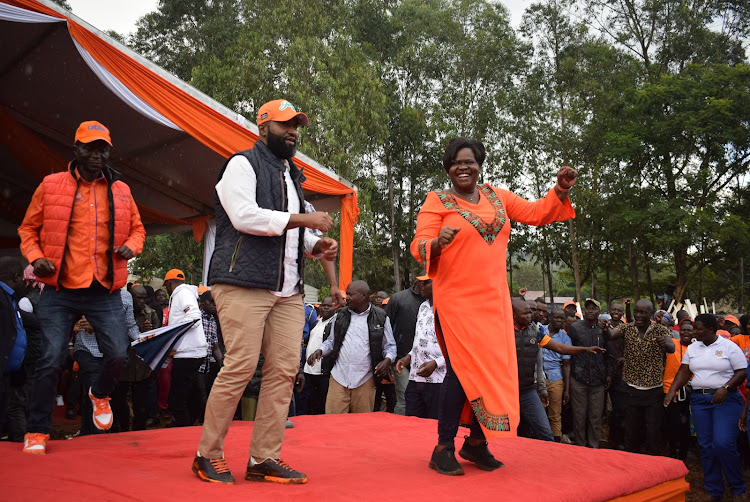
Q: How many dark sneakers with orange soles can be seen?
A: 2